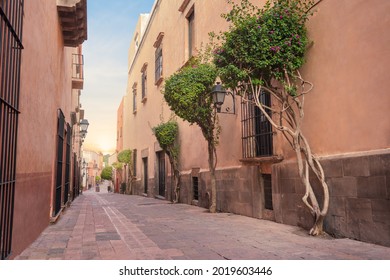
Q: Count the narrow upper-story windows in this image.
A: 4